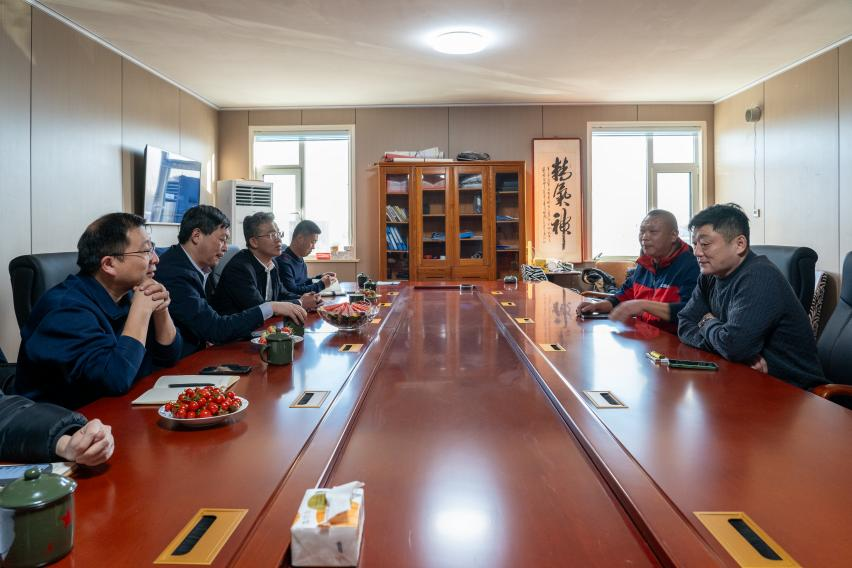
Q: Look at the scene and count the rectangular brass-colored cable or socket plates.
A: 12